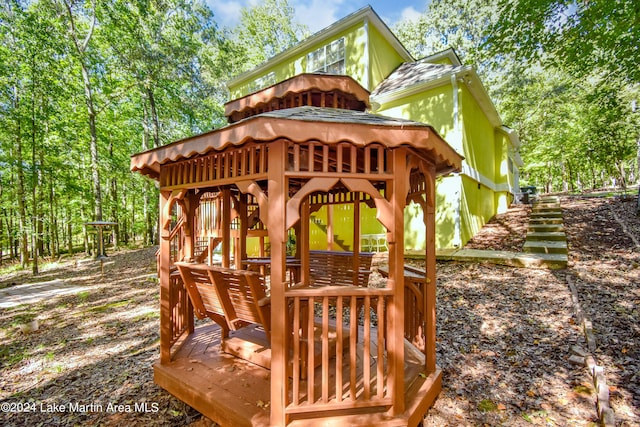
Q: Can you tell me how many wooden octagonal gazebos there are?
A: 1